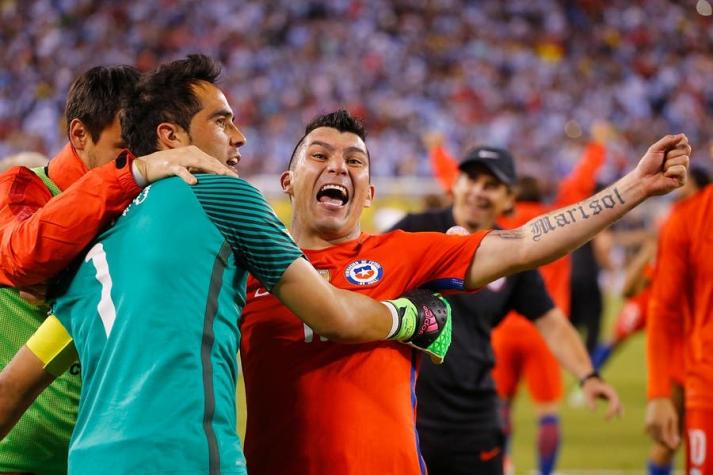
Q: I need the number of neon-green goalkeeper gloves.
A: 1